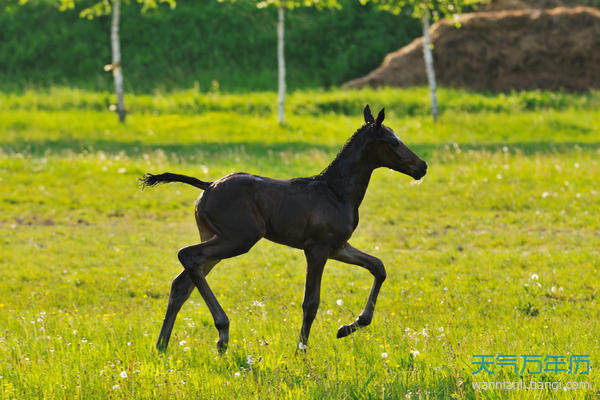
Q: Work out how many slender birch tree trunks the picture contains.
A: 3